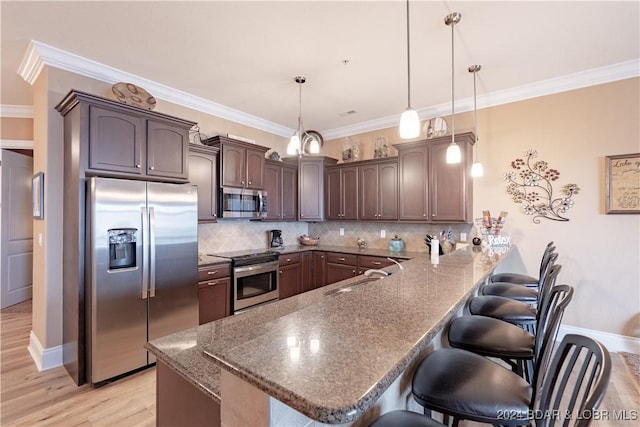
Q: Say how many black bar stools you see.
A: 6